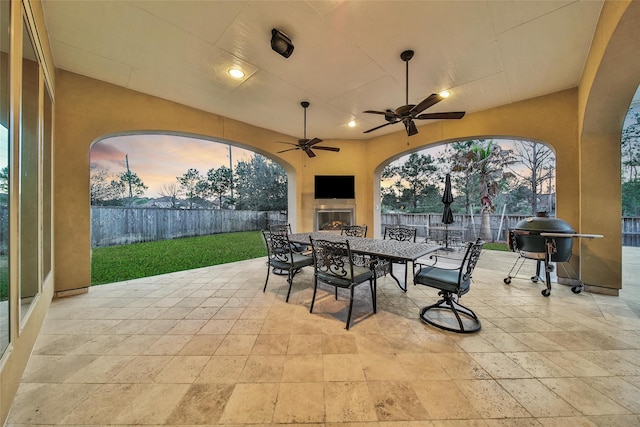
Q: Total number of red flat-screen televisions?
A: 0